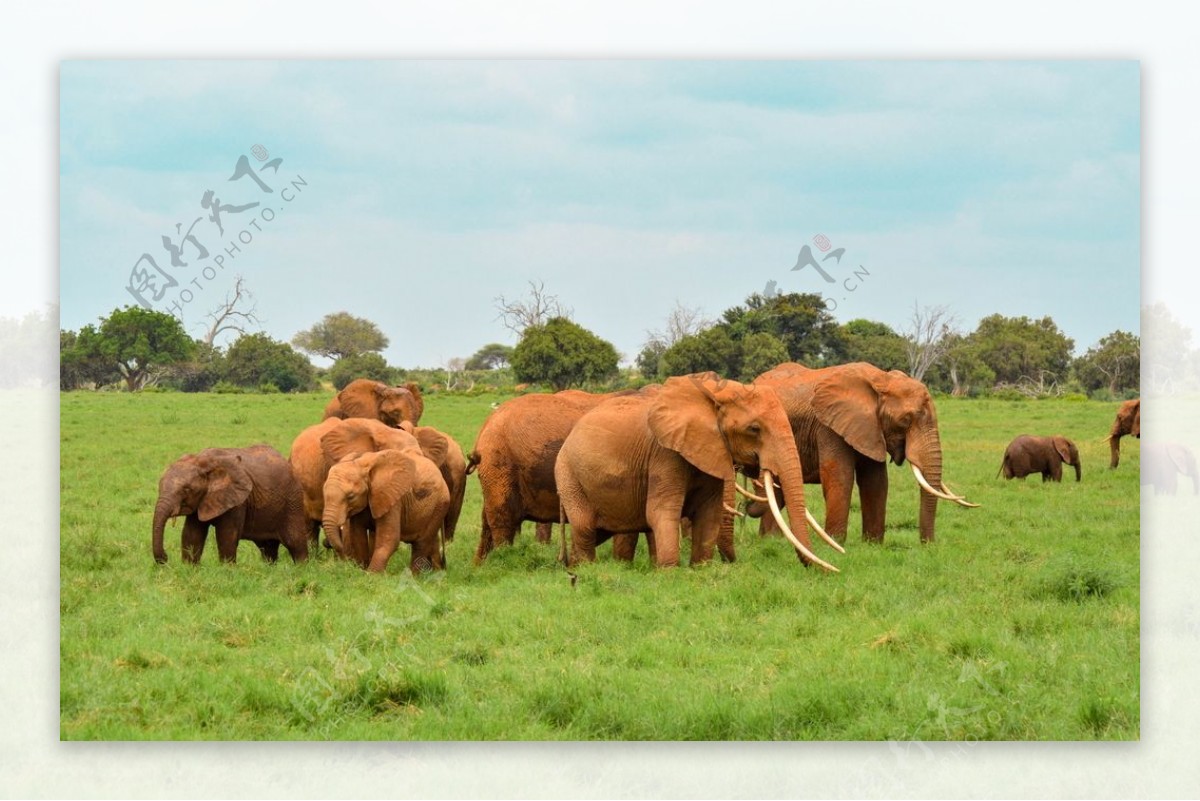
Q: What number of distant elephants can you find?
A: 2